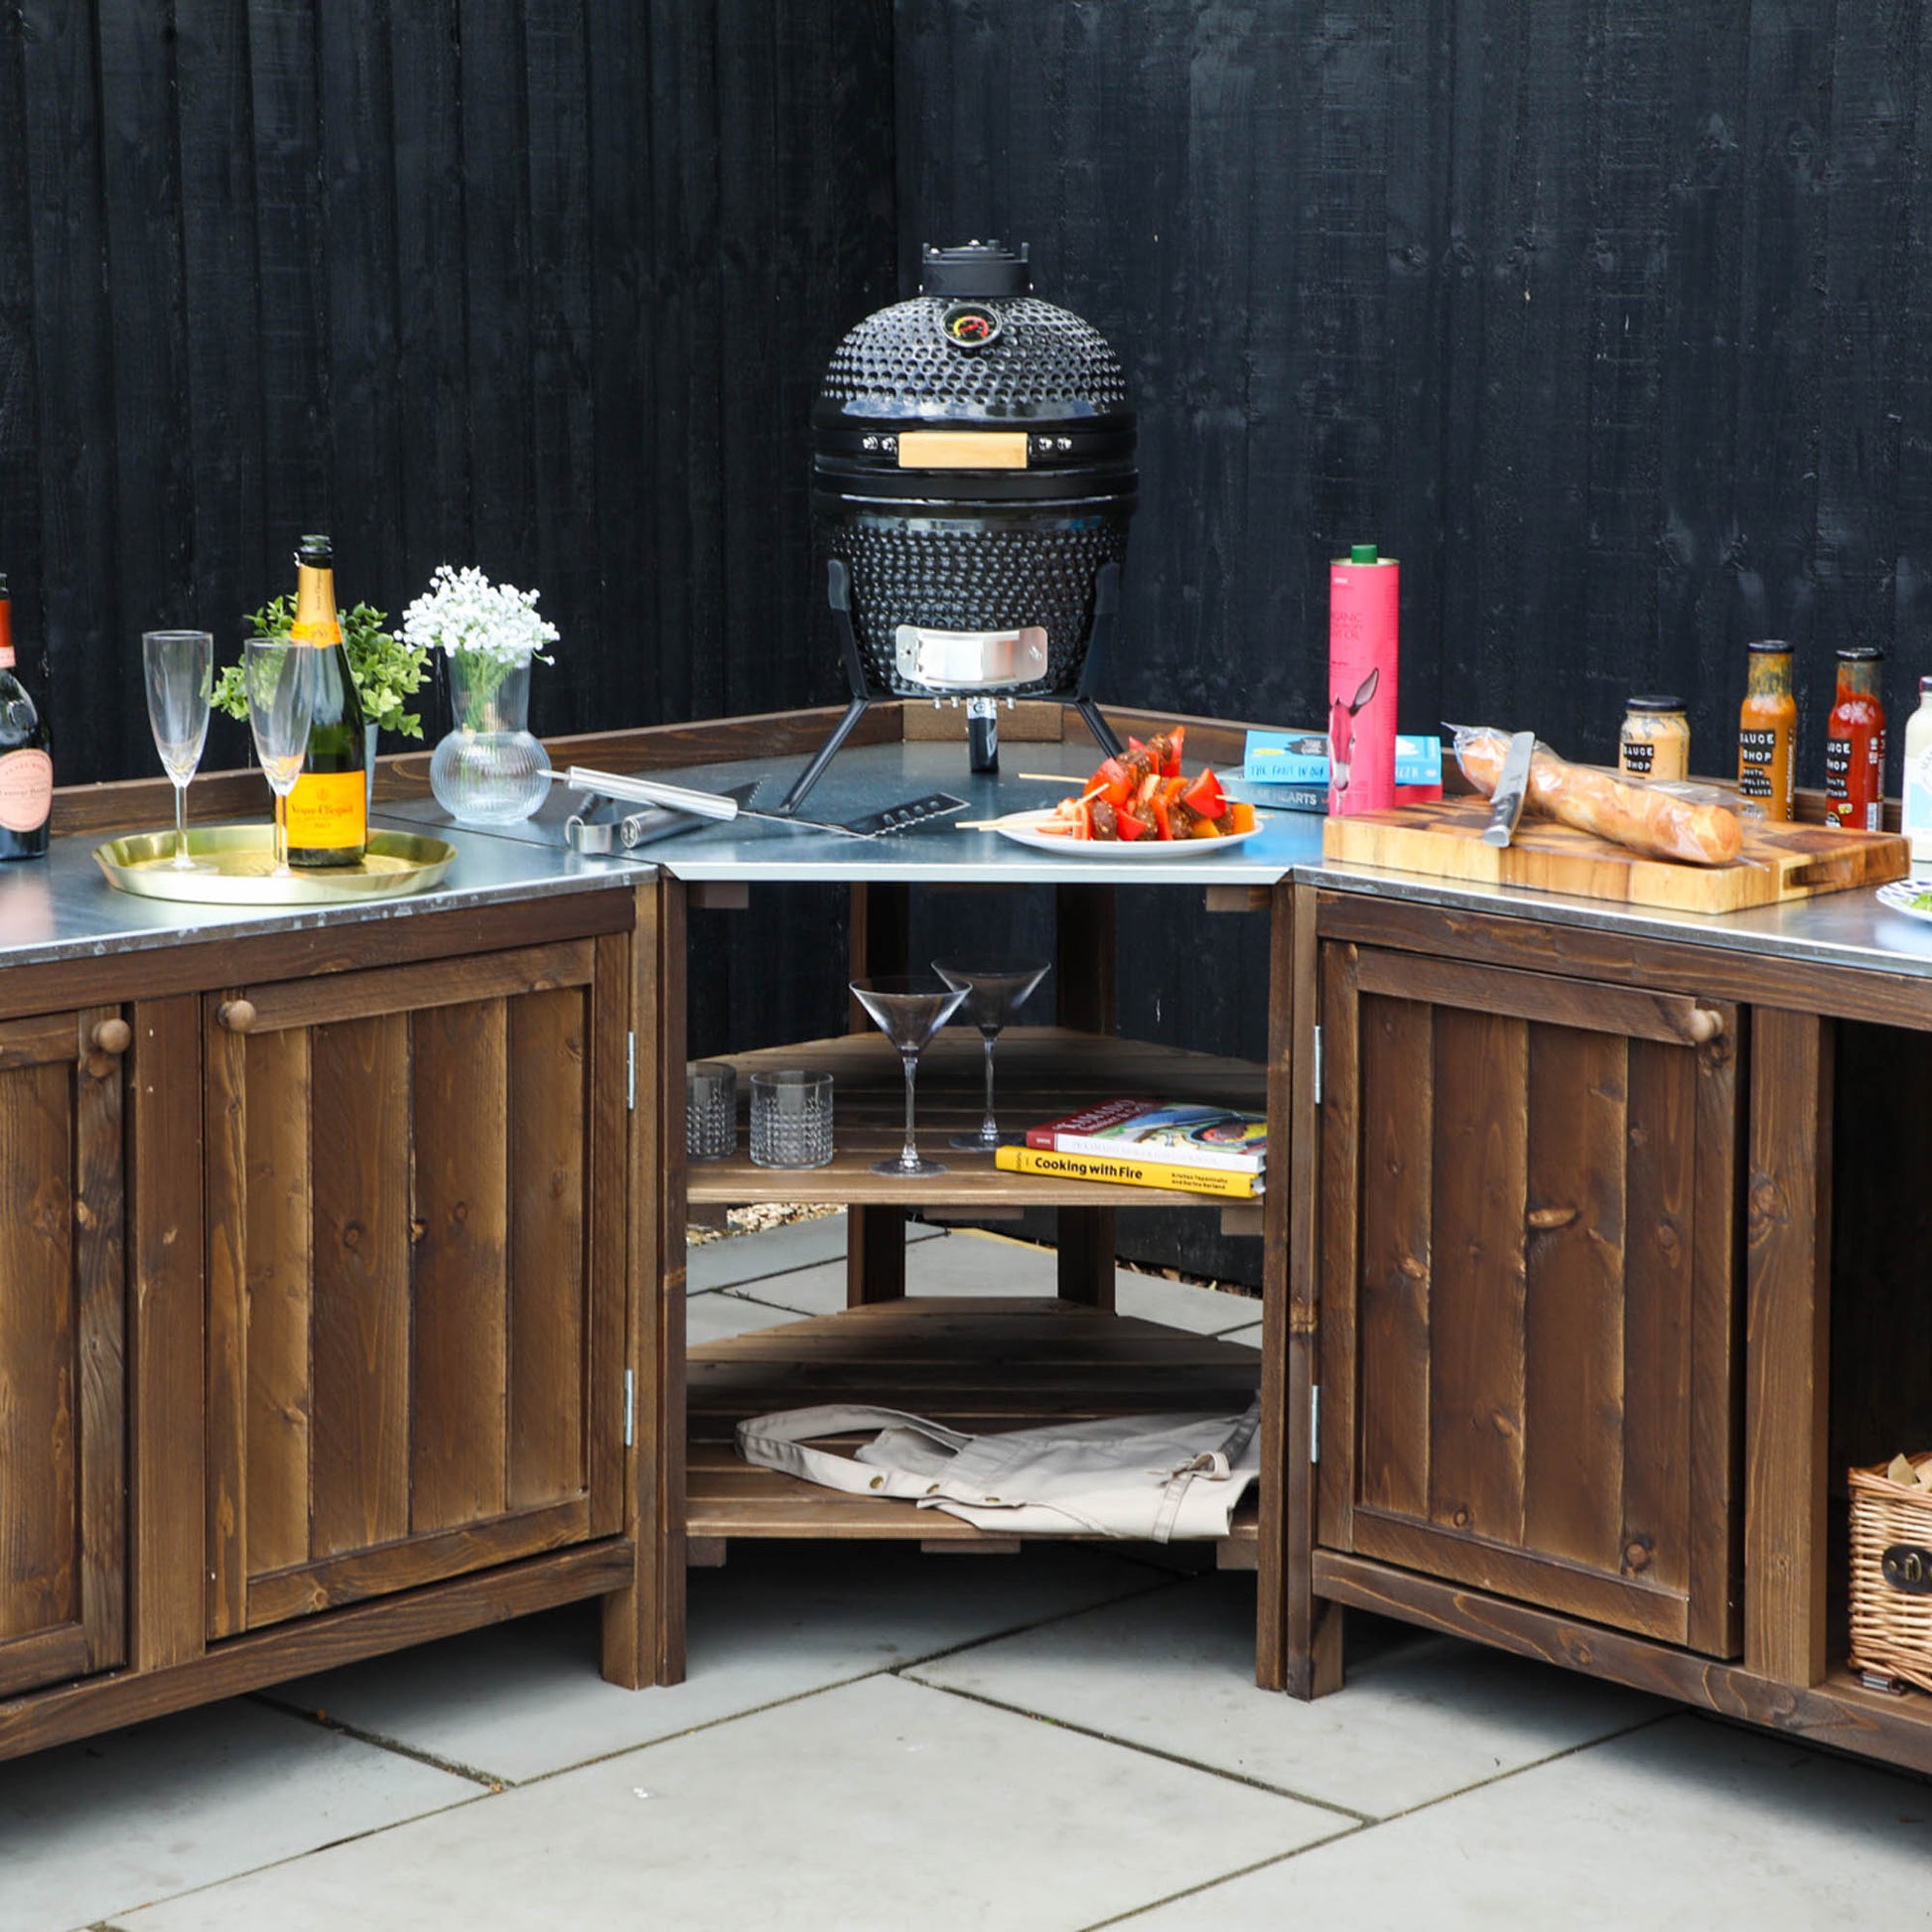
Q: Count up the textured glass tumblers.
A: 2